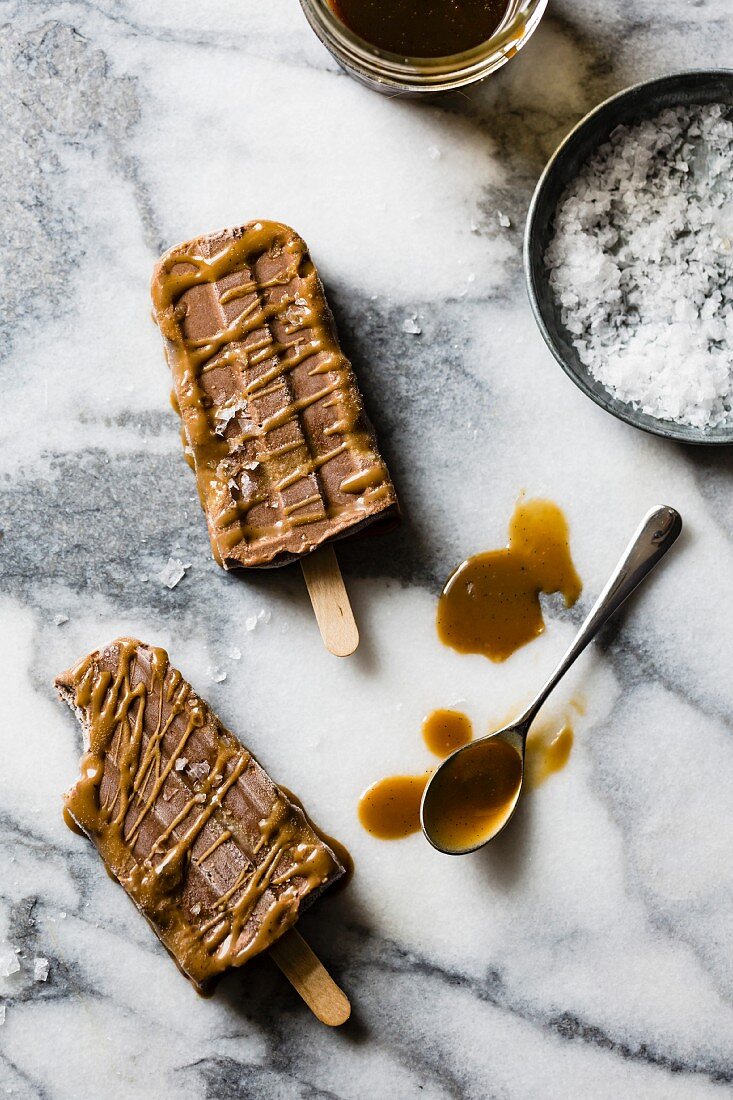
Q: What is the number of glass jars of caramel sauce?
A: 1